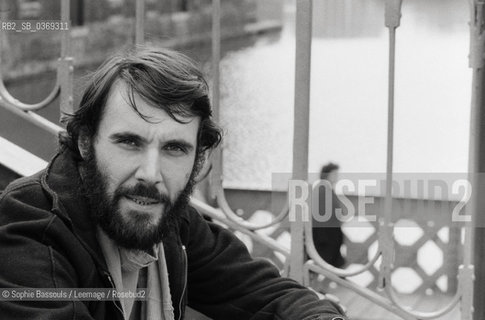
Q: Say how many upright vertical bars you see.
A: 6